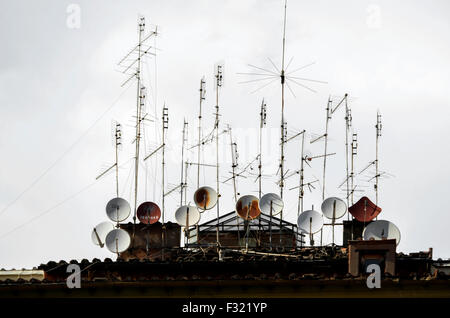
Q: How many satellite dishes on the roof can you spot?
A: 12